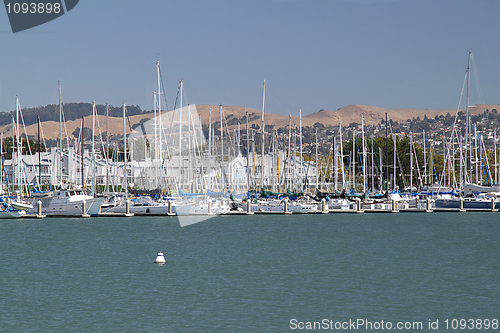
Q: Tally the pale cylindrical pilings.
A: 13